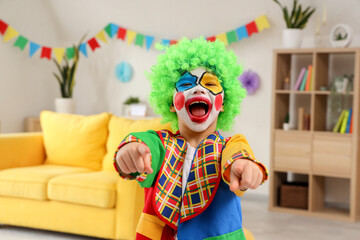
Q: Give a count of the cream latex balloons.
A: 0